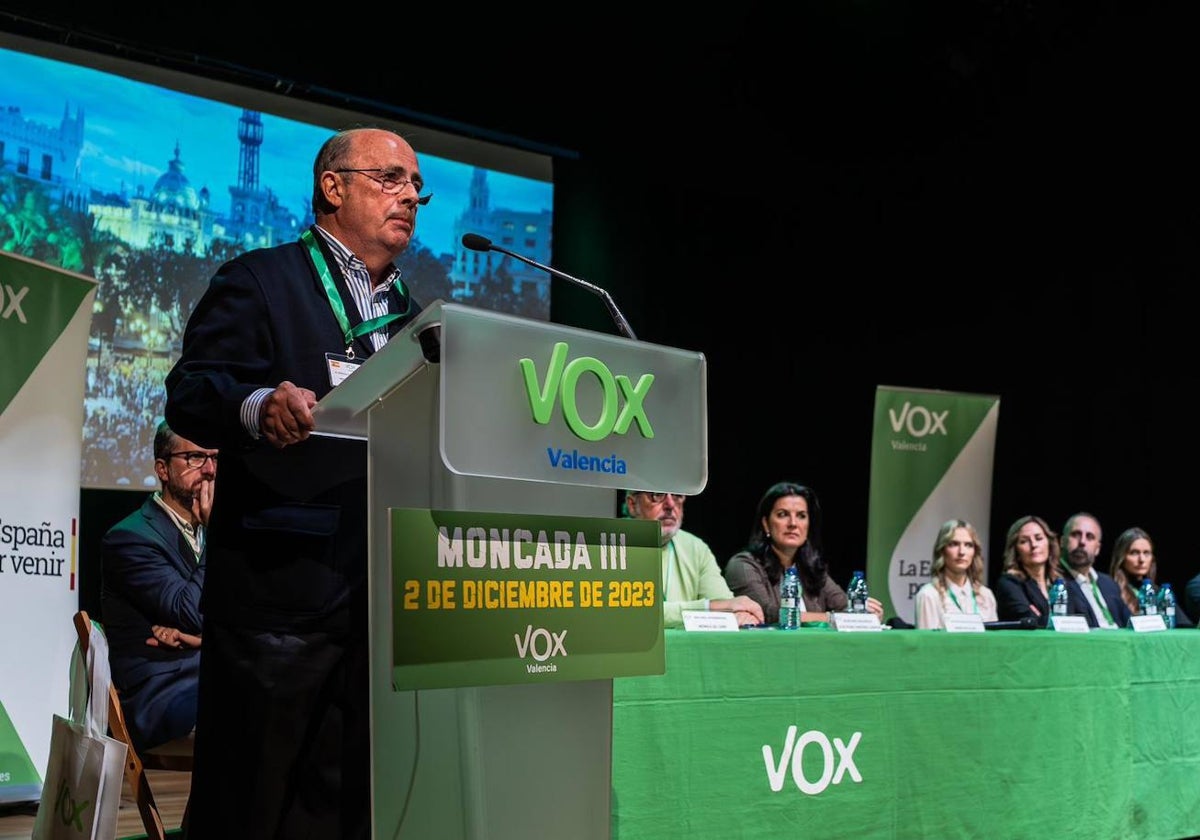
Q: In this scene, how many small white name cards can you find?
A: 5